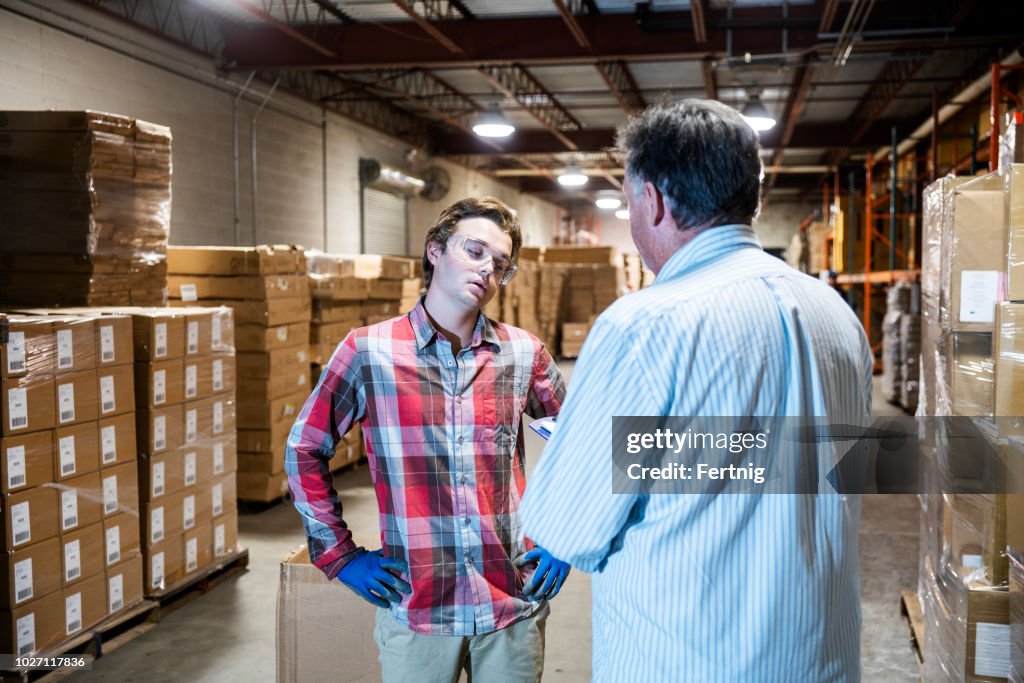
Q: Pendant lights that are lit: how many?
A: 5